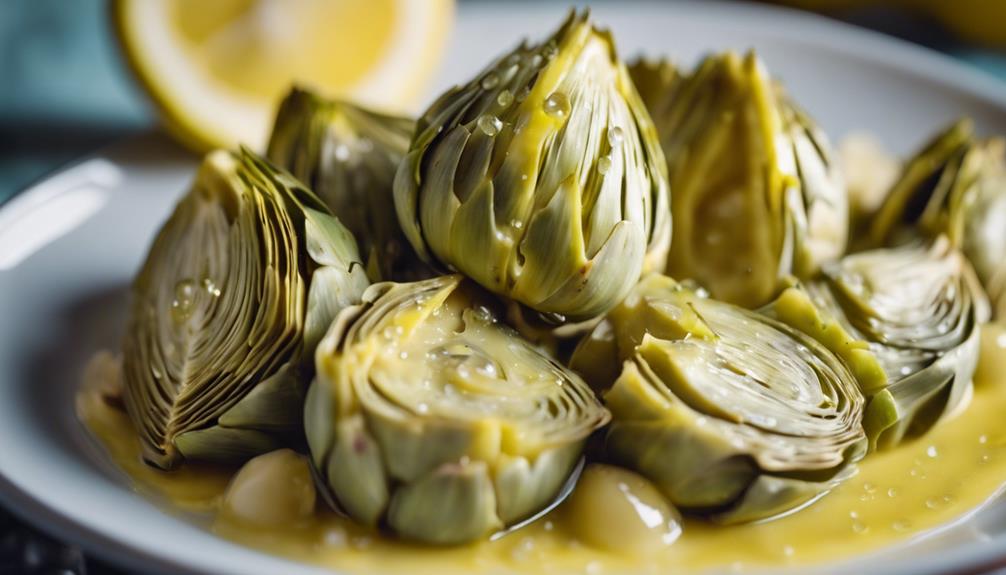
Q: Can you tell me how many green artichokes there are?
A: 8